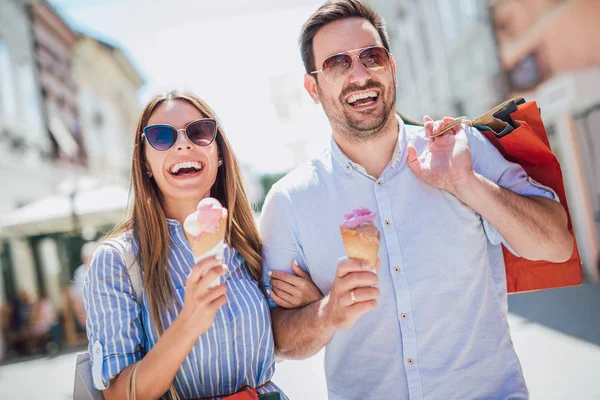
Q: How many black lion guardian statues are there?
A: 0